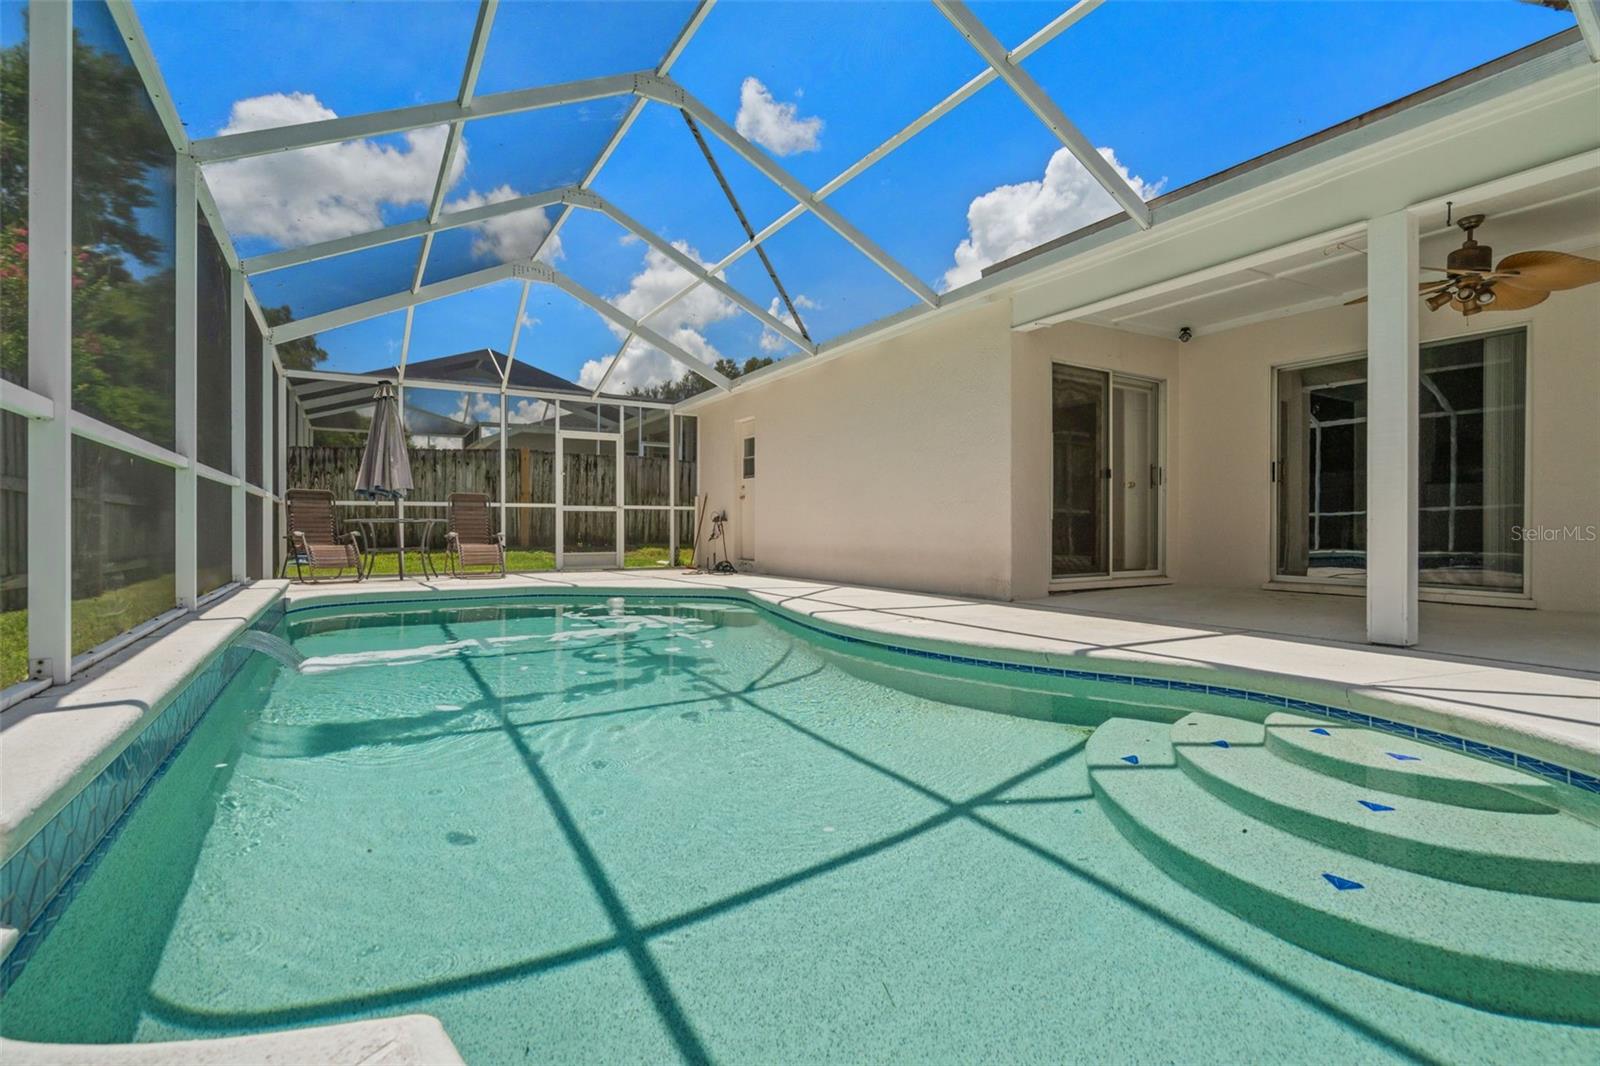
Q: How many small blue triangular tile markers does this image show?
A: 6